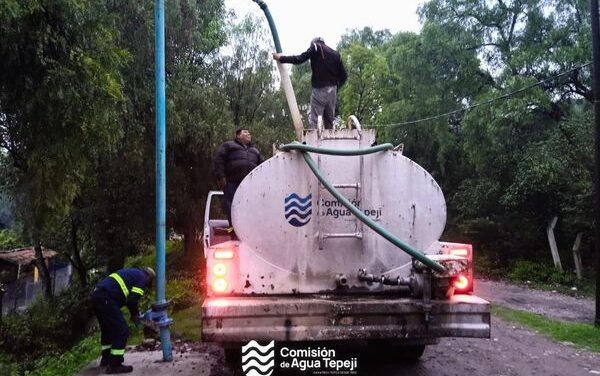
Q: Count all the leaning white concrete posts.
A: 2